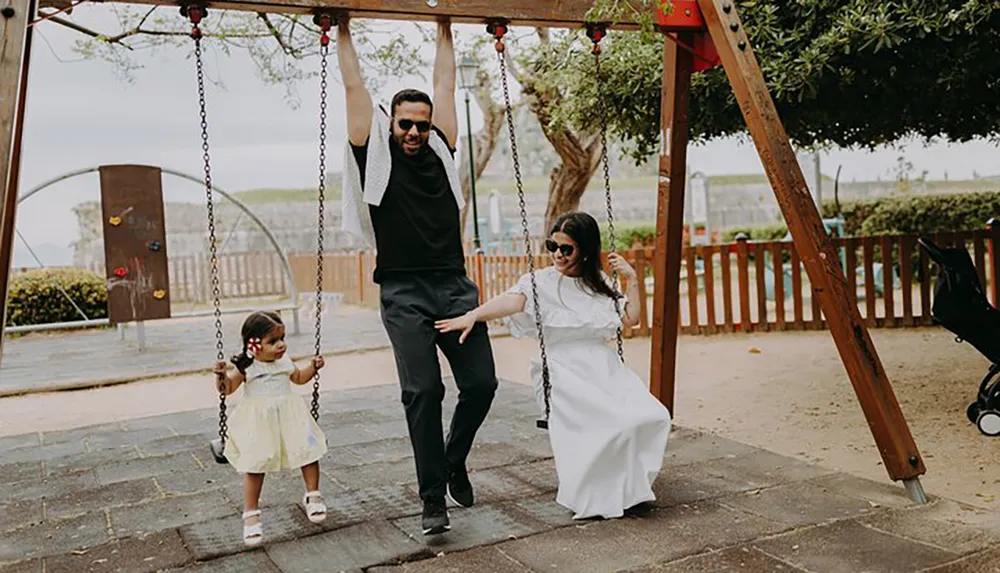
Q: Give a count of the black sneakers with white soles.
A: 2